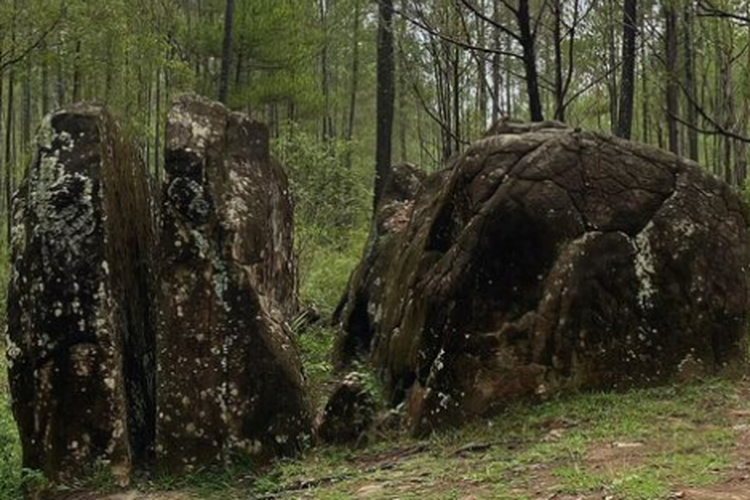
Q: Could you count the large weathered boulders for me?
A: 3